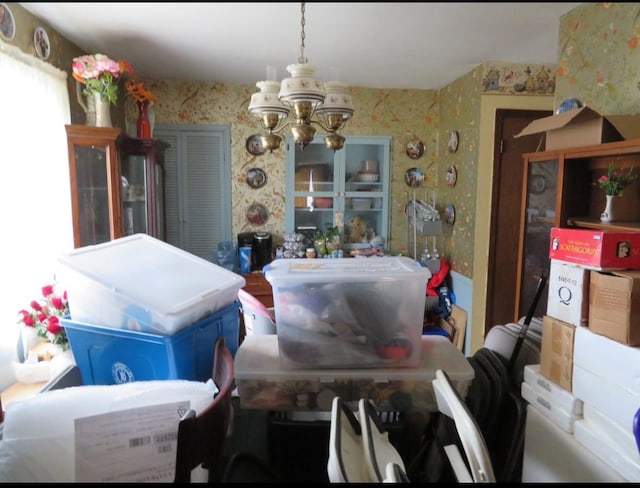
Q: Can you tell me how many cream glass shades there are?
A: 3